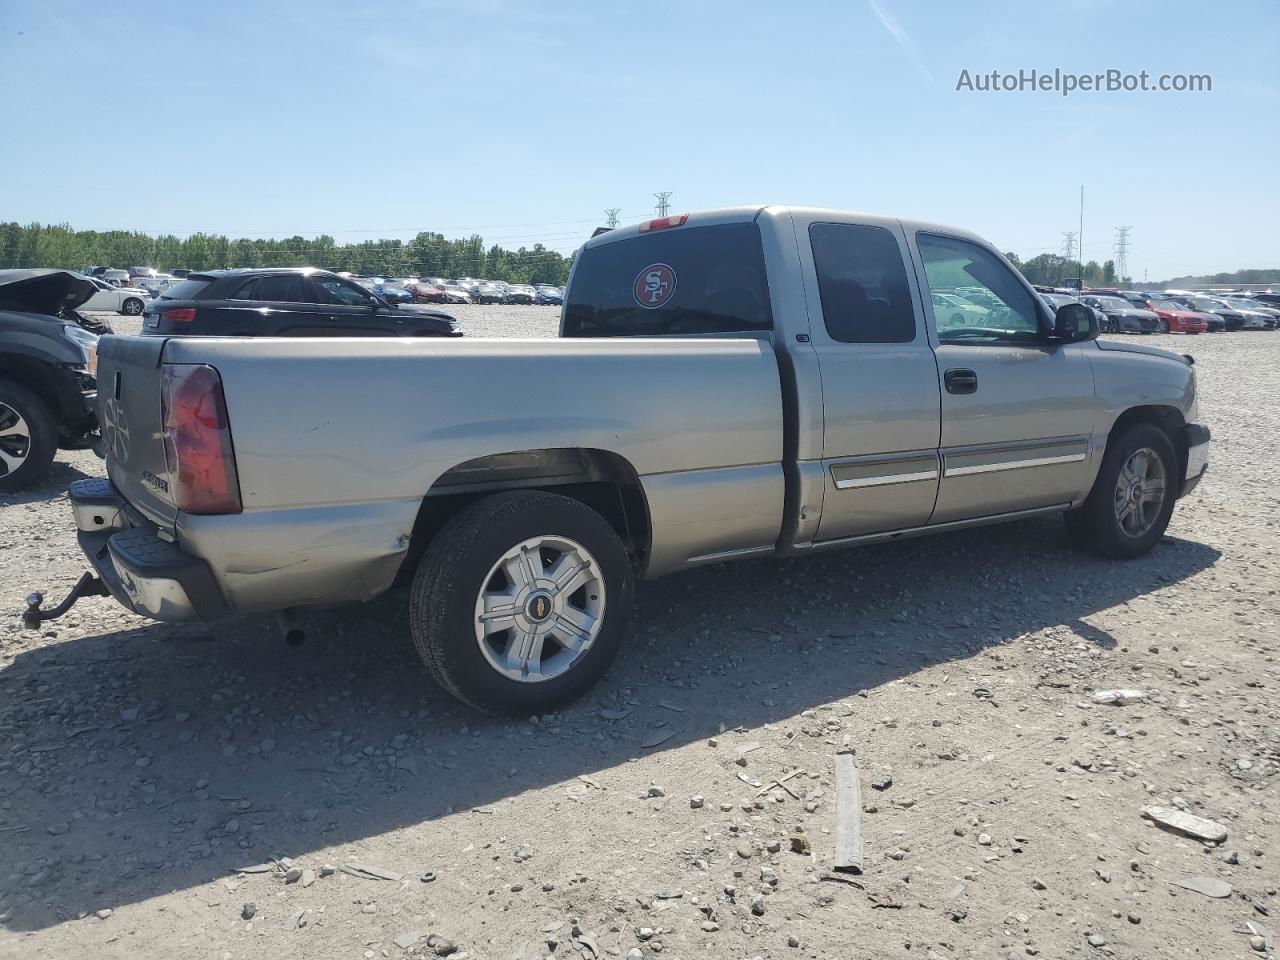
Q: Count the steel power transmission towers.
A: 4